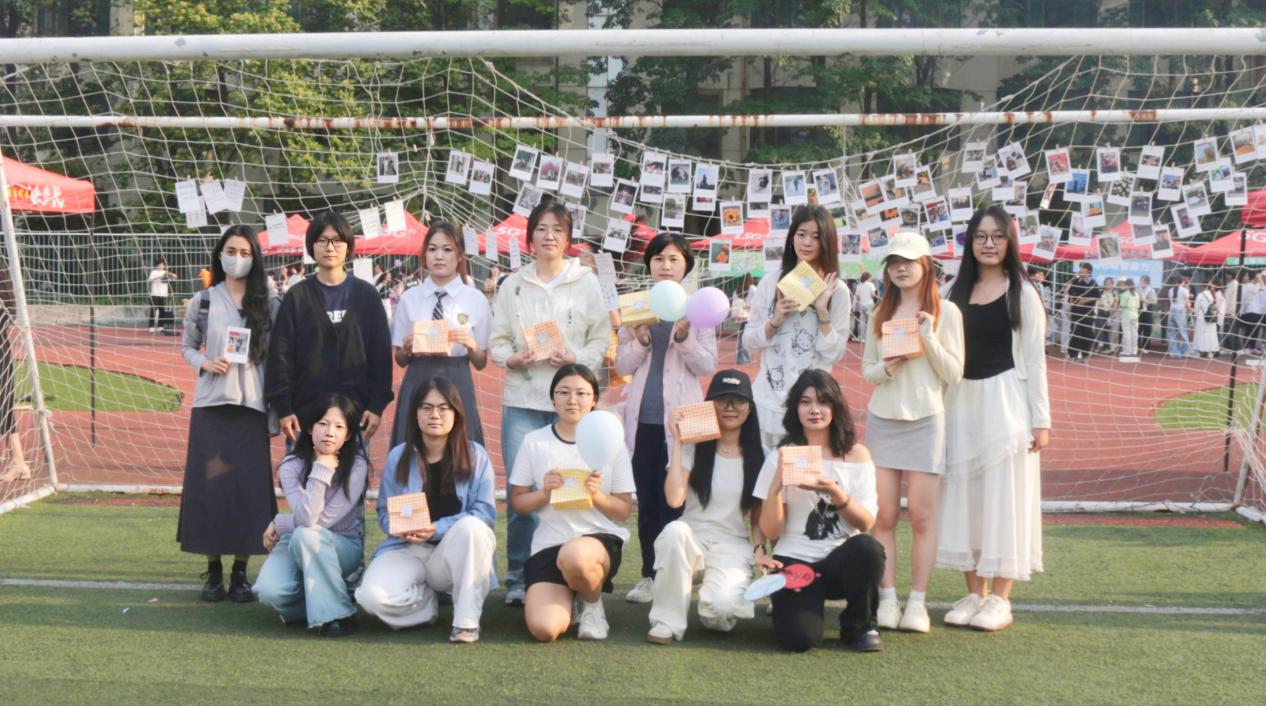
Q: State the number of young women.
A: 13